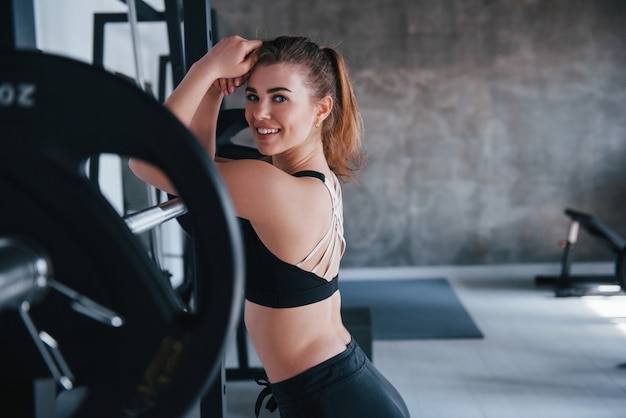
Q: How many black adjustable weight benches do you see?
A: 1